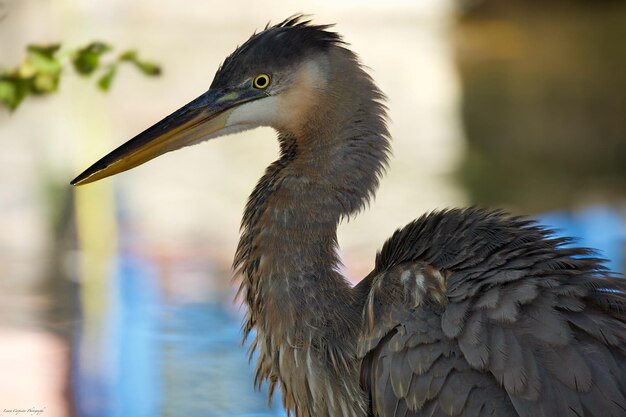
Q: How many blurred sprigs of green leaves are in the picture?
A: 1